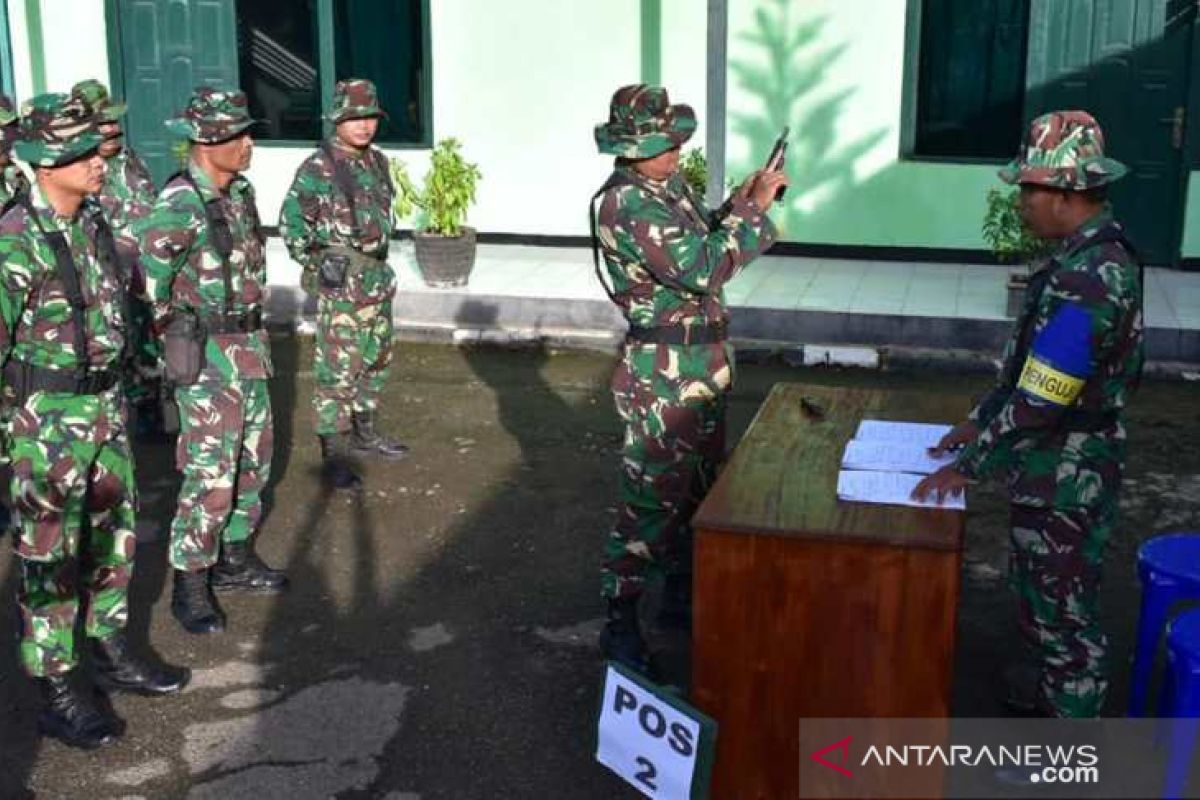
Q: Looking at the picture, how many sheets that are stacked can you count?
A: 3